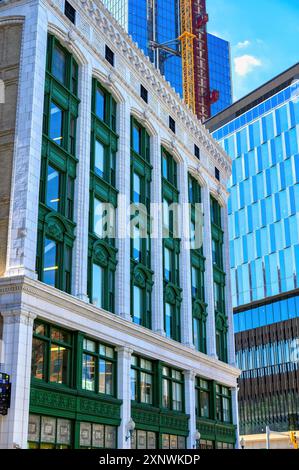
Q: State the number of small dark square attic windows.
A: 6